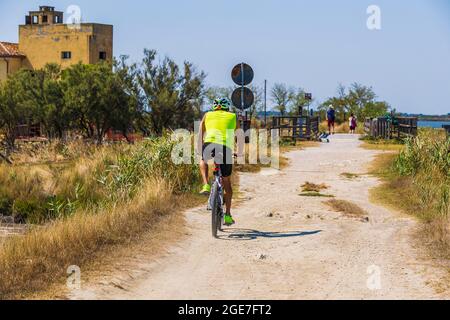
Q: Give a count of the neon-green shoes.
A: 2